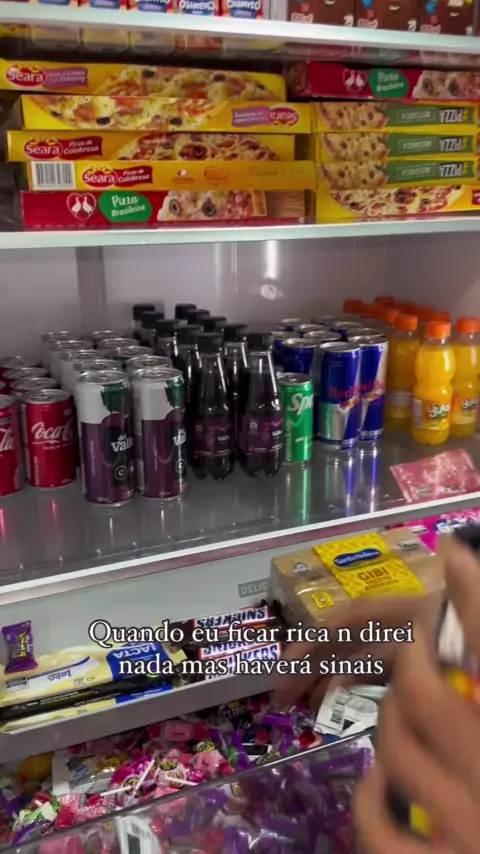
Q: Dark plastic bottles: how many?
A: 10